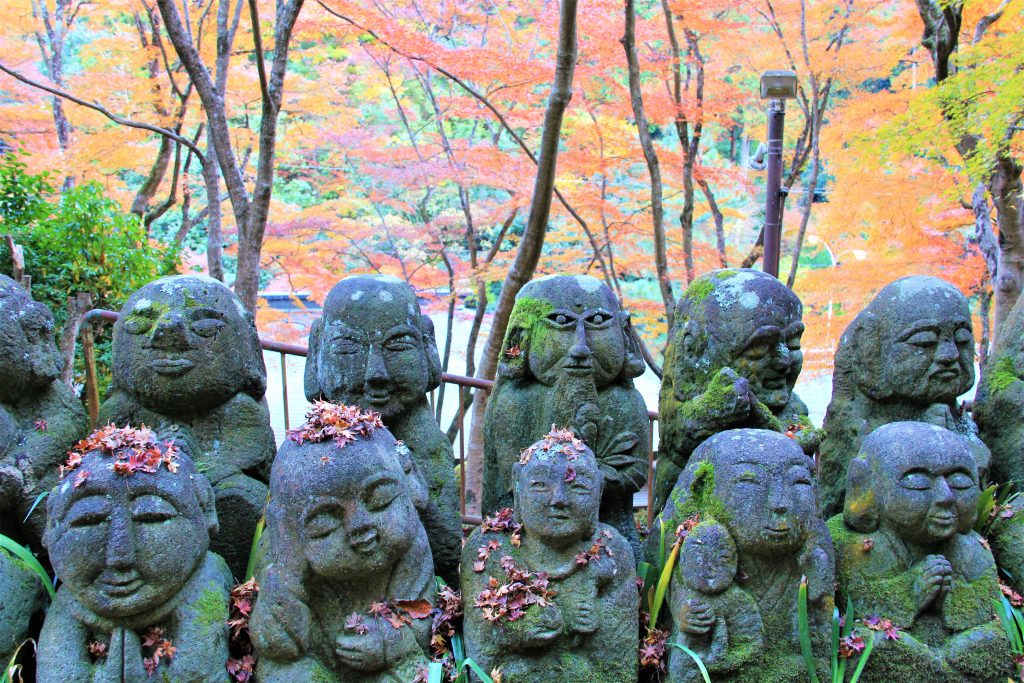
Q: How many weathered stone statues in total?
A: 12